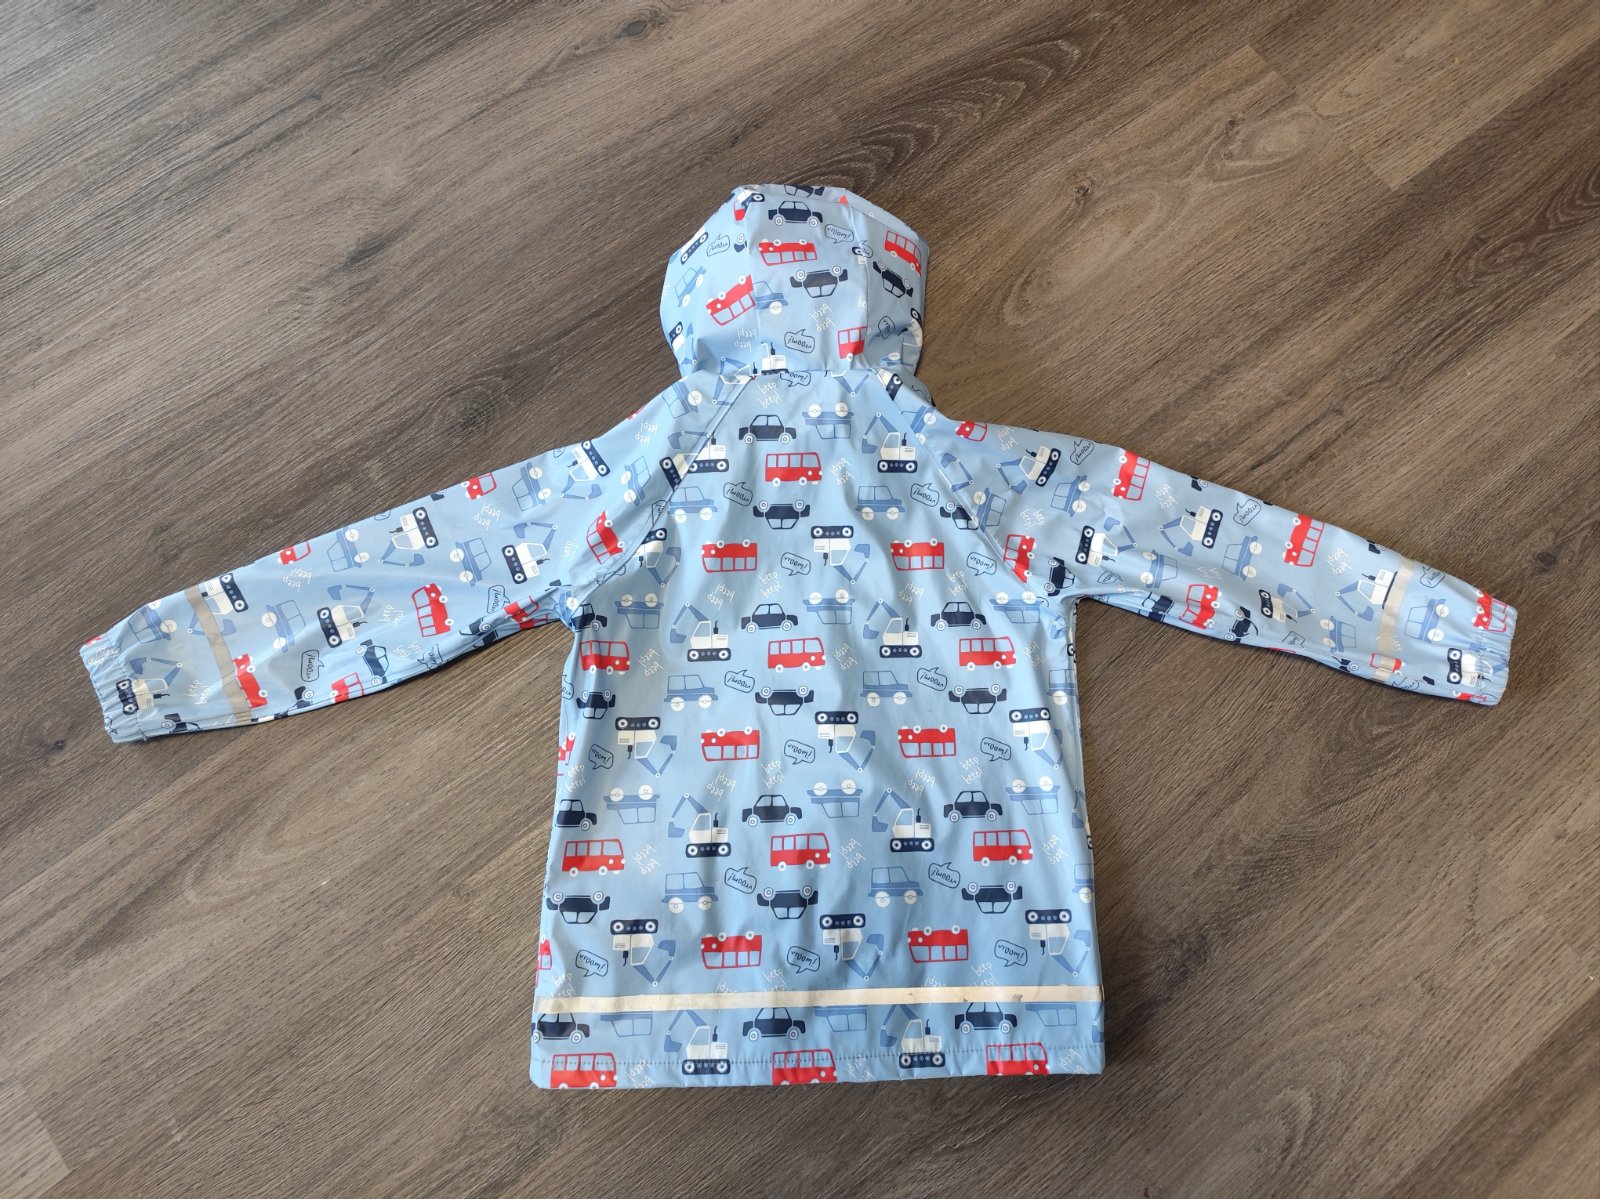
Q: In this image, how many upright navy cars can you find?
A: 11